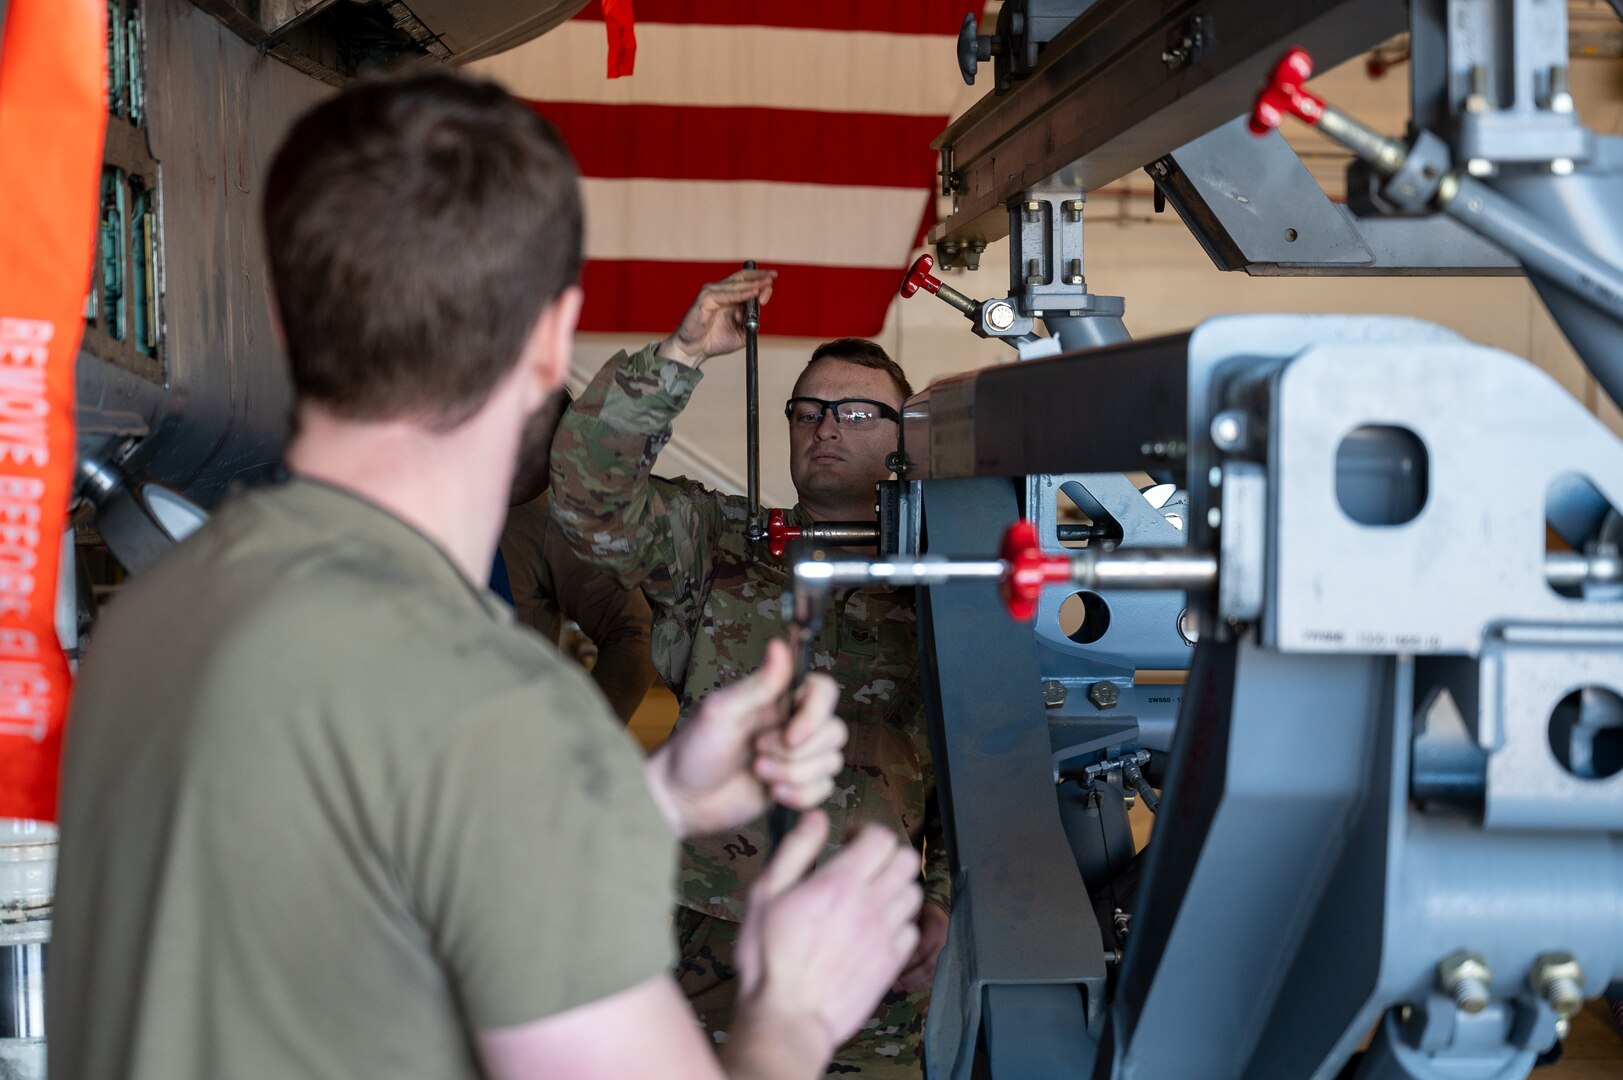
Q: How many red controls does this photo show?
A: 4